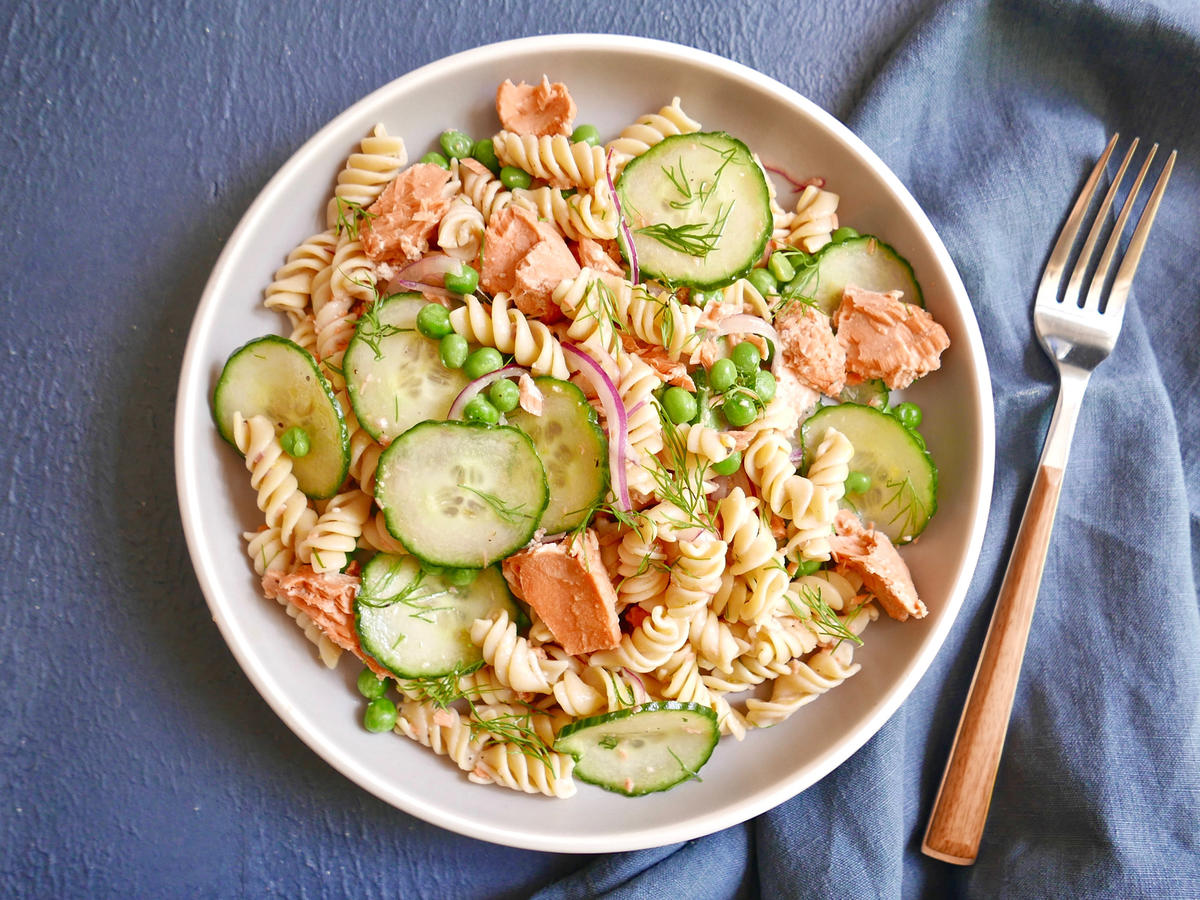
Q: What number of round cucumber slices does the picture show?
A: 9